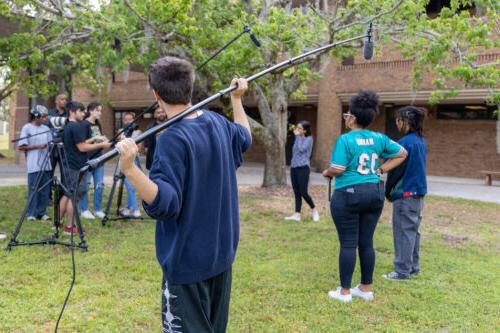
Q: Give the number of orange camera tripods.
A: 0